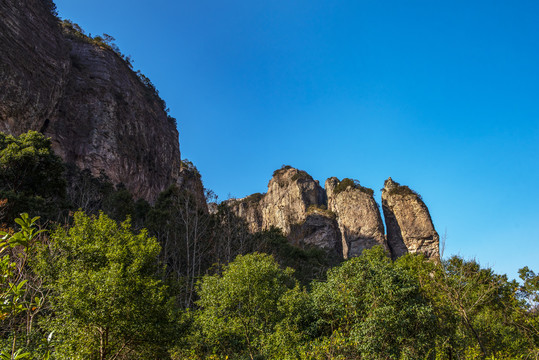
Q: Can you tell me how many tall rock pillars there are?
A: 3